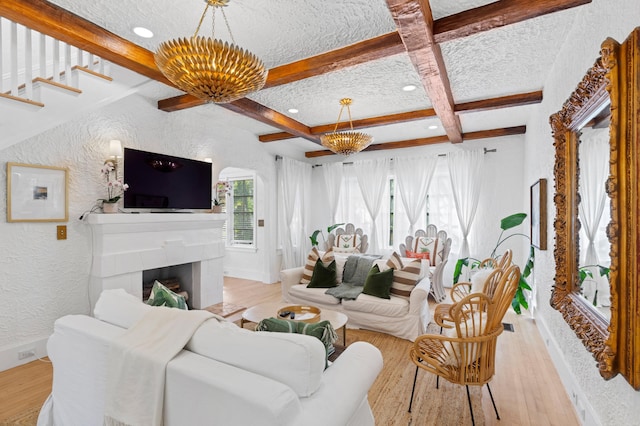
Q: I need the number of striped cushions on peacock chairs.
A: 2